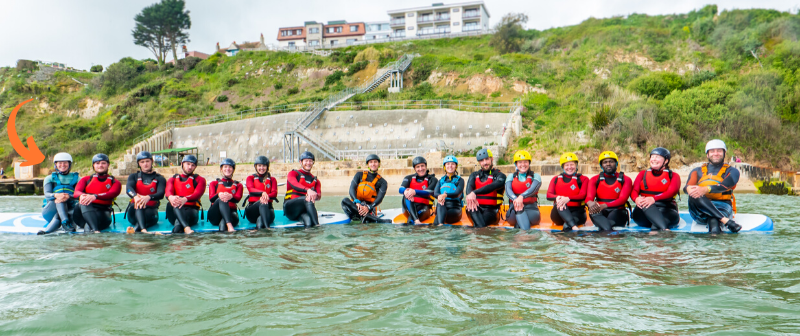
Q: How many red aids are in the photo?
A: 12